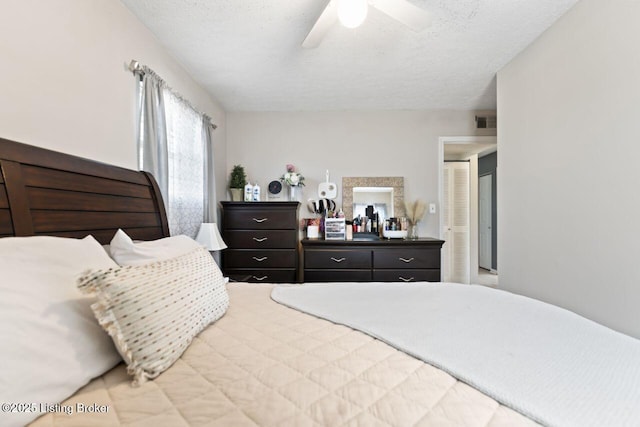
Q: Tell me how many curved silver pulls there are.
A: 7